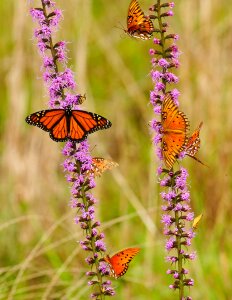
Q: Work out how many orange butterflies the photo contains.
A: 6